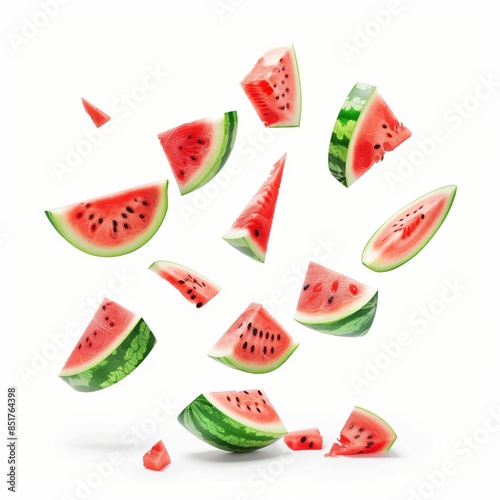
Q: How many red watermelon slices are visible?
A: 15